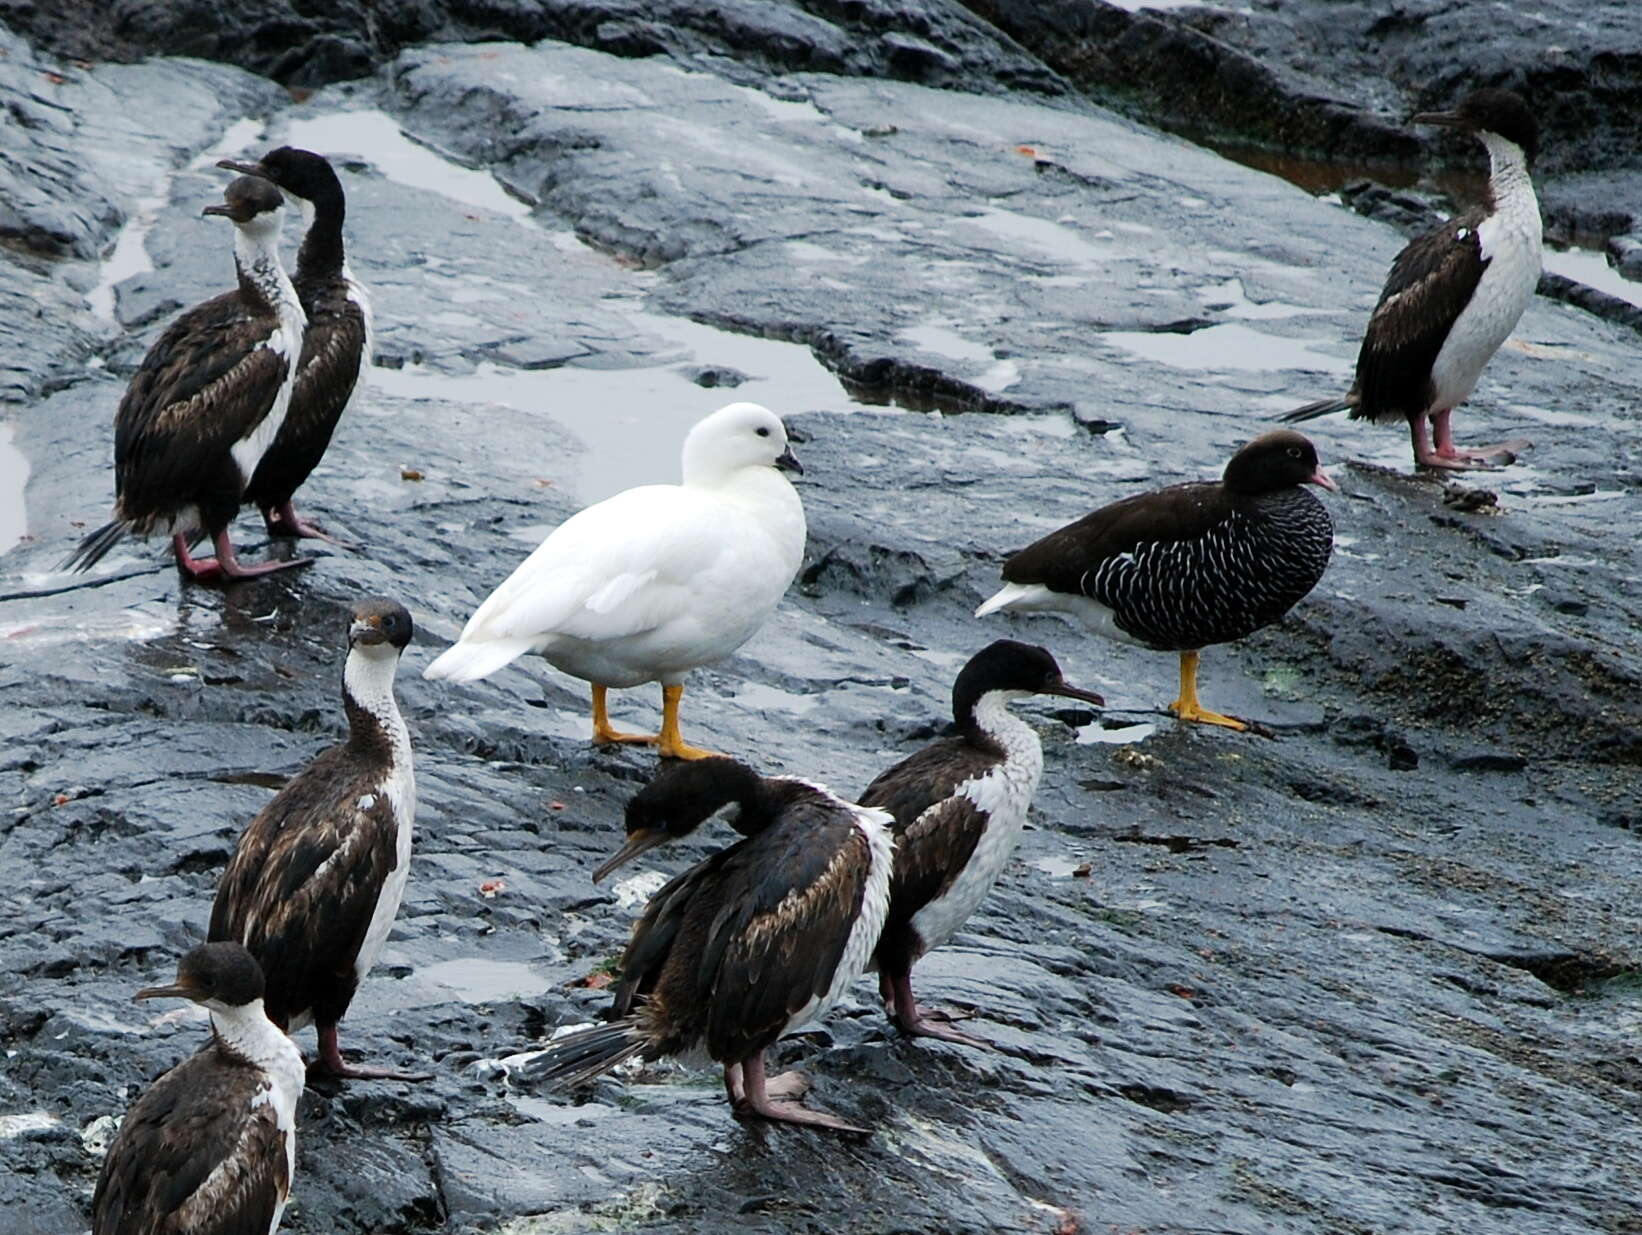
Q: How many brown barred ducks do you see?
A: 1